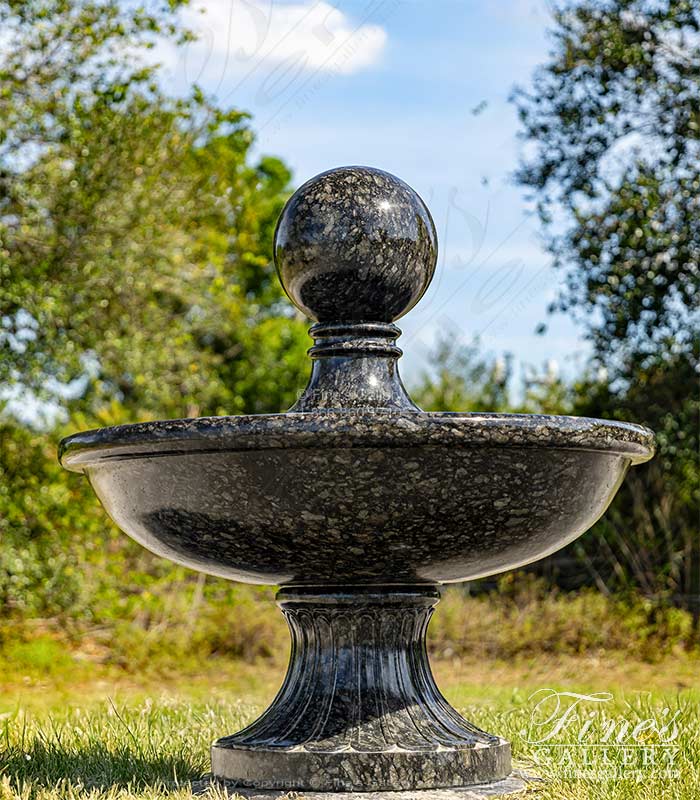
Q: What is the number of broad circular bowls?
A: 1